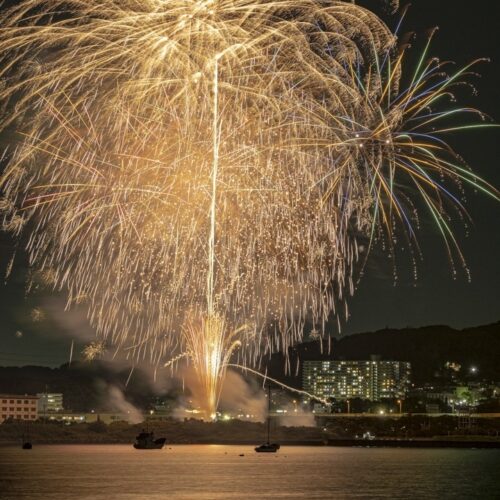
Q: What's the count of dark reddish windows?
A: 15